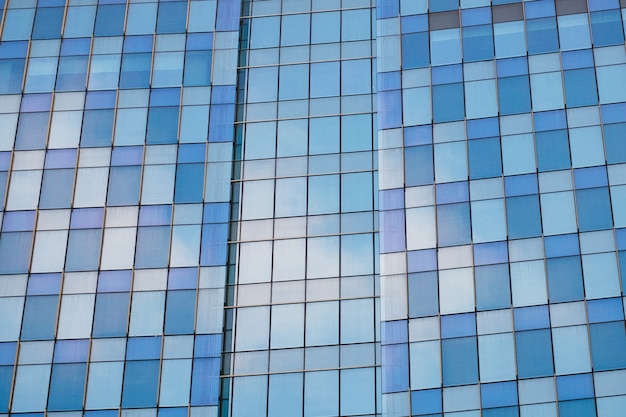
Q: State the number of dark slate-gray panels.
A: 3